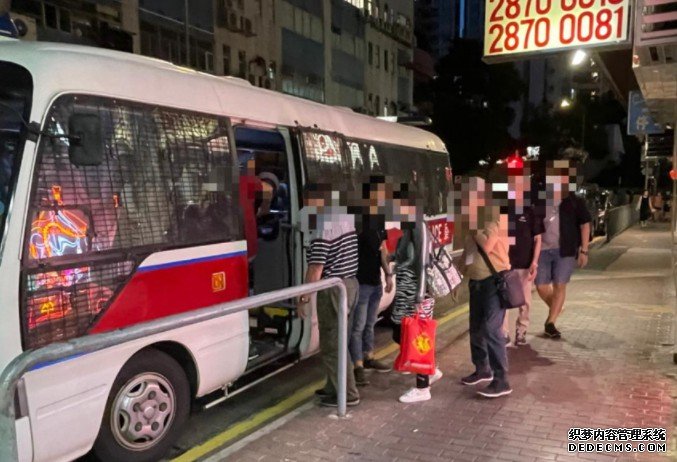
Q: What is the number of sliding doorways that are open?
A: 1